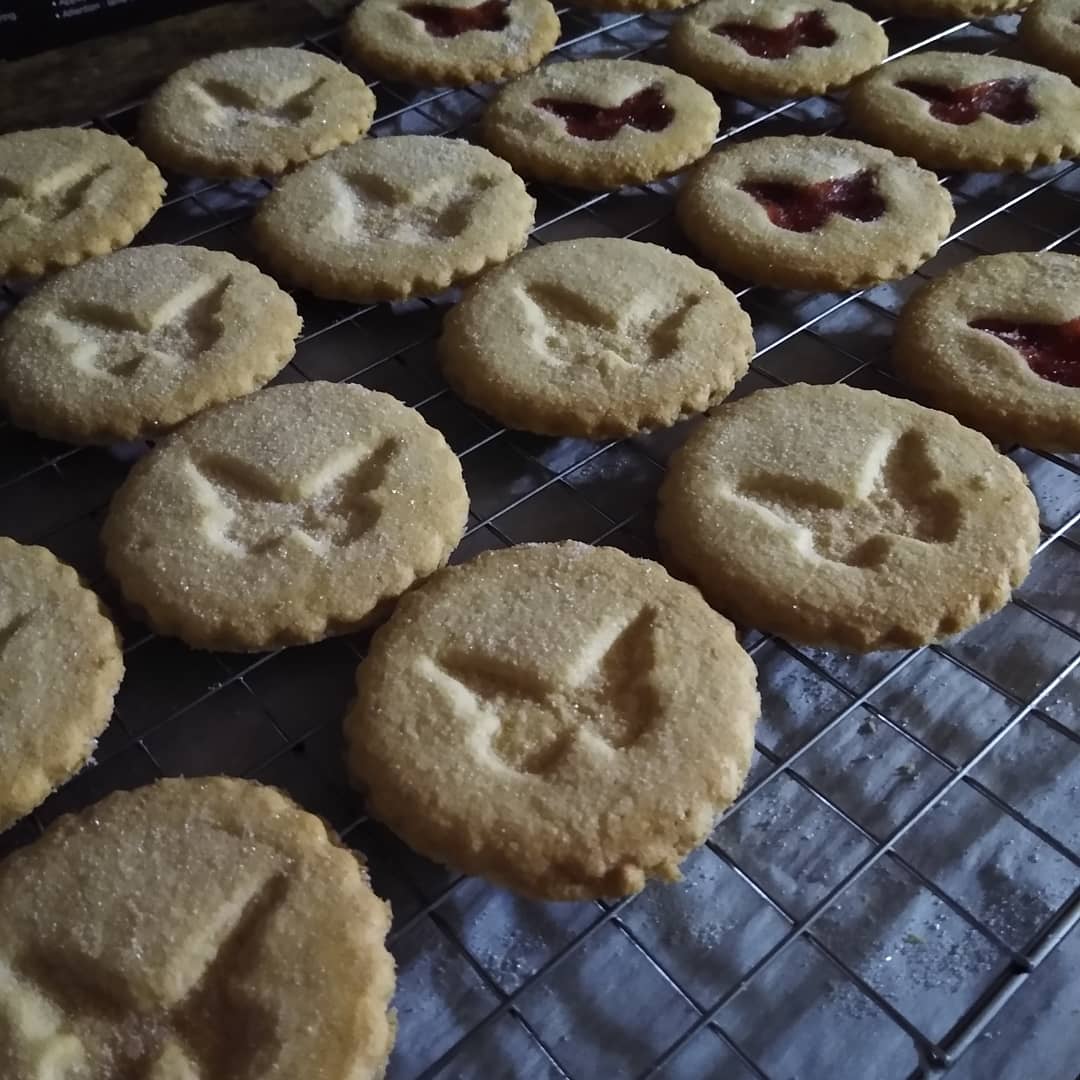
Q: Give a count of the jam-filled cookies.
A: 6